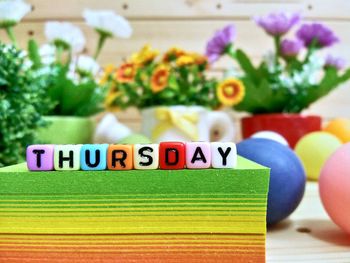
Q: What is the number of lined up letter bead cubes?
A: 8